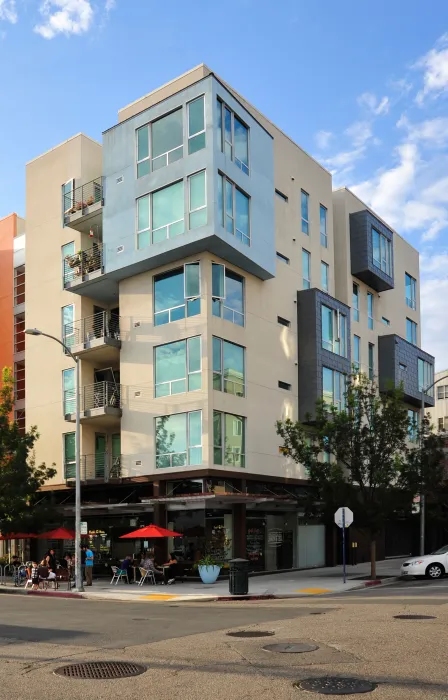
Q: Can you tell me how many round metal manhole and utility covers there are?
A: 5